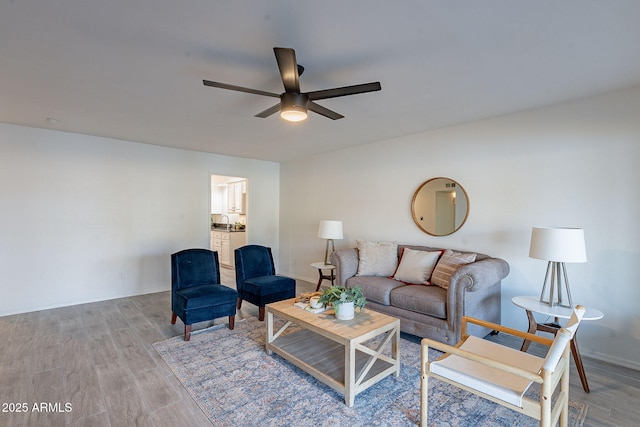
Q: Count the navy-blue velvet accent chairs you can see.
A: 2